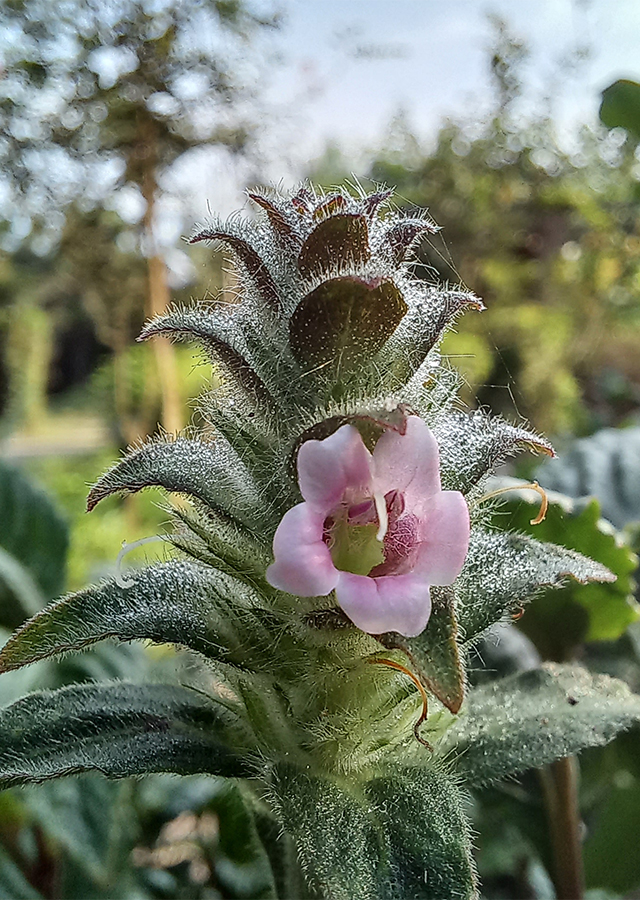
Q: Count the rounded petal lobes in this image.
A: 5